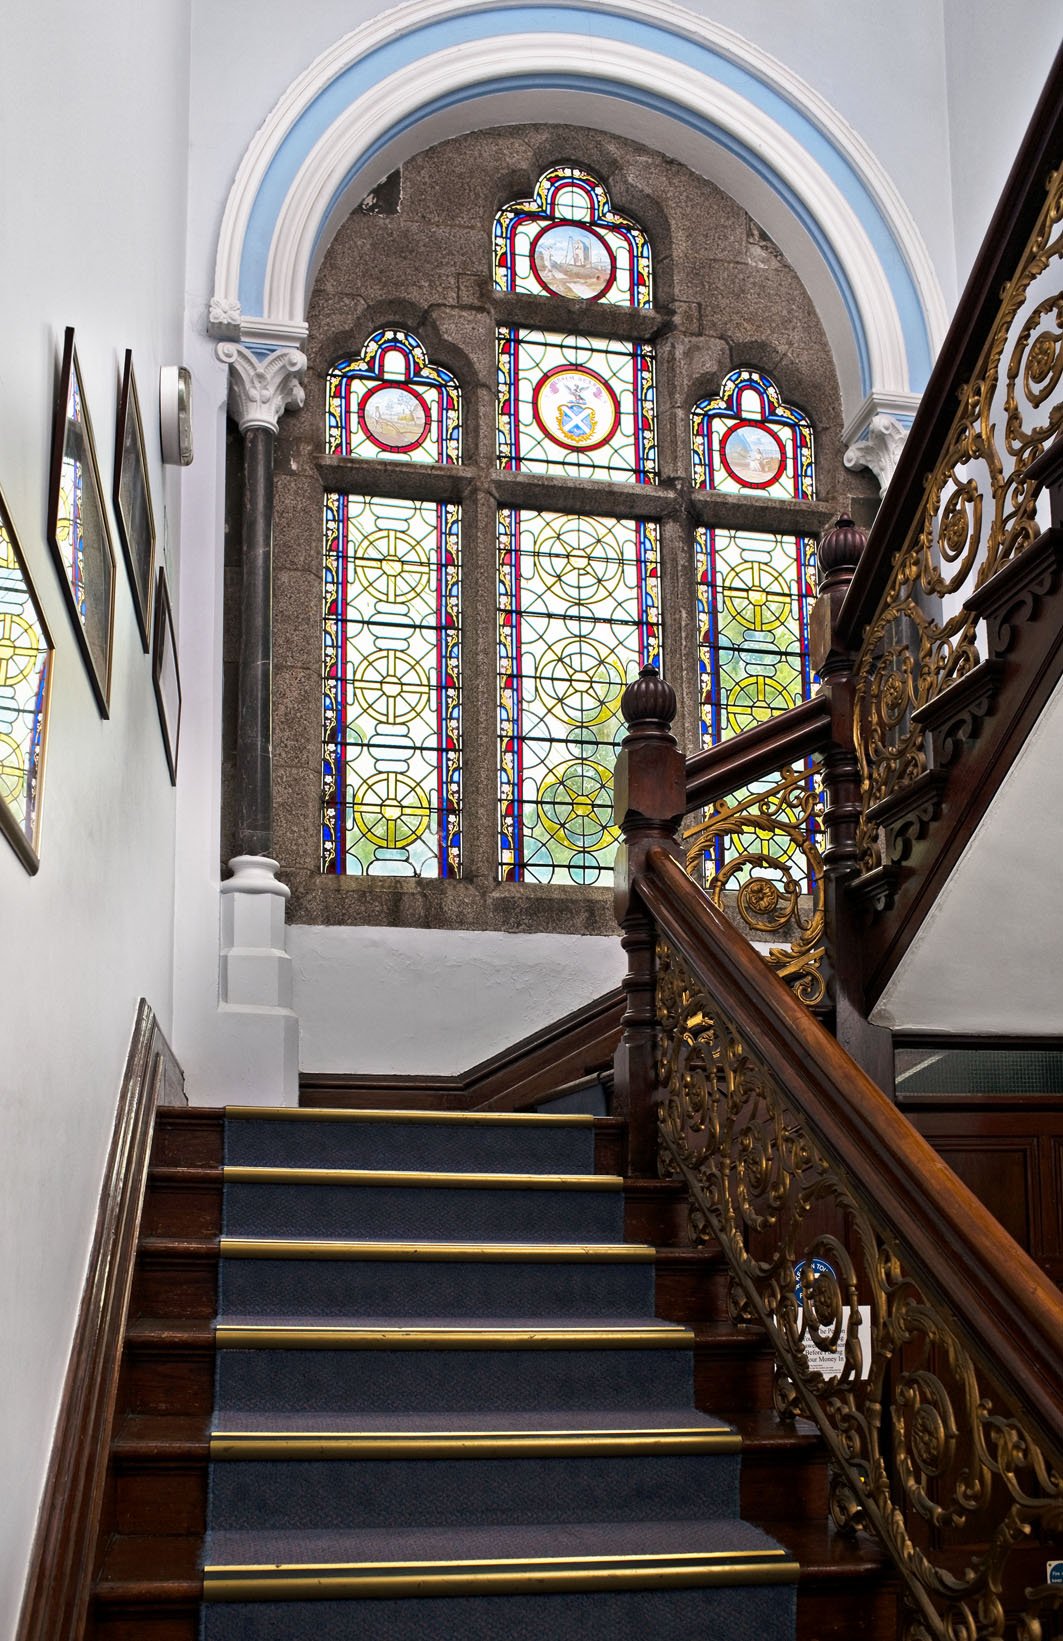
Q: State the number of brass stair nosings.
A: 6